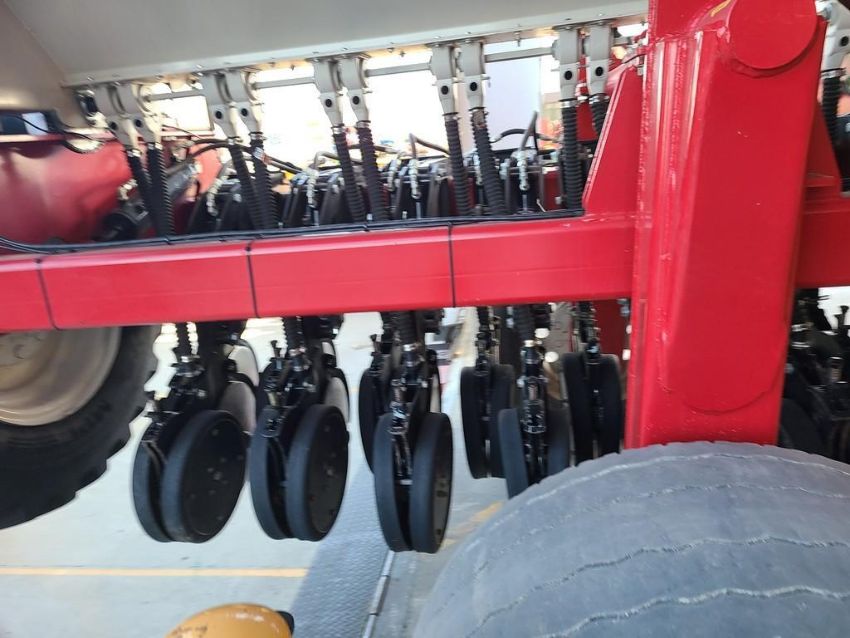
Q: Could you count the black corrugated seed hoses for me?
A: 11